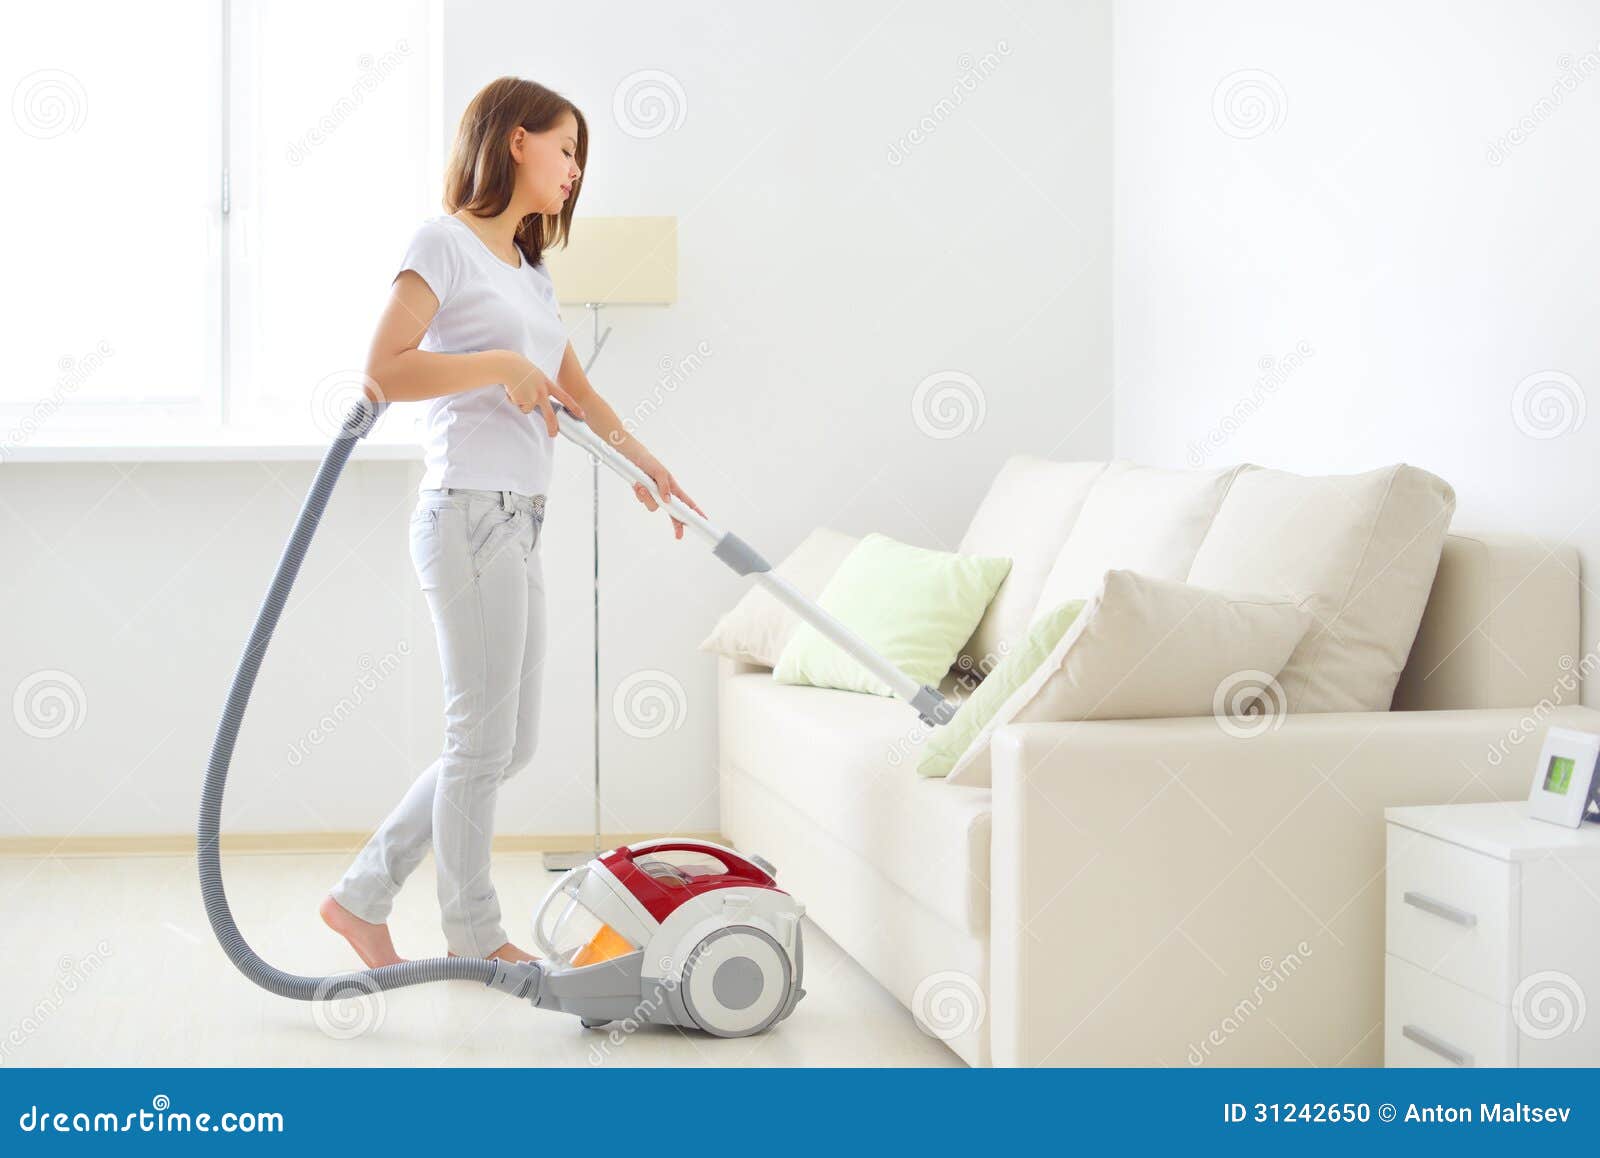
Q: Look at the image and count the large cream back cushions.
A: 3